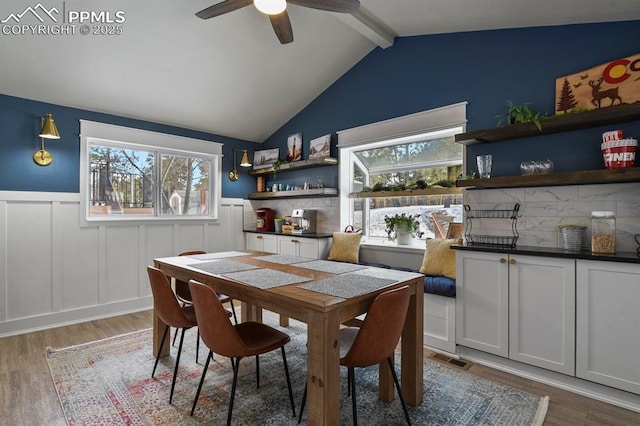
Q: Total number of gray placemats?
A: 6